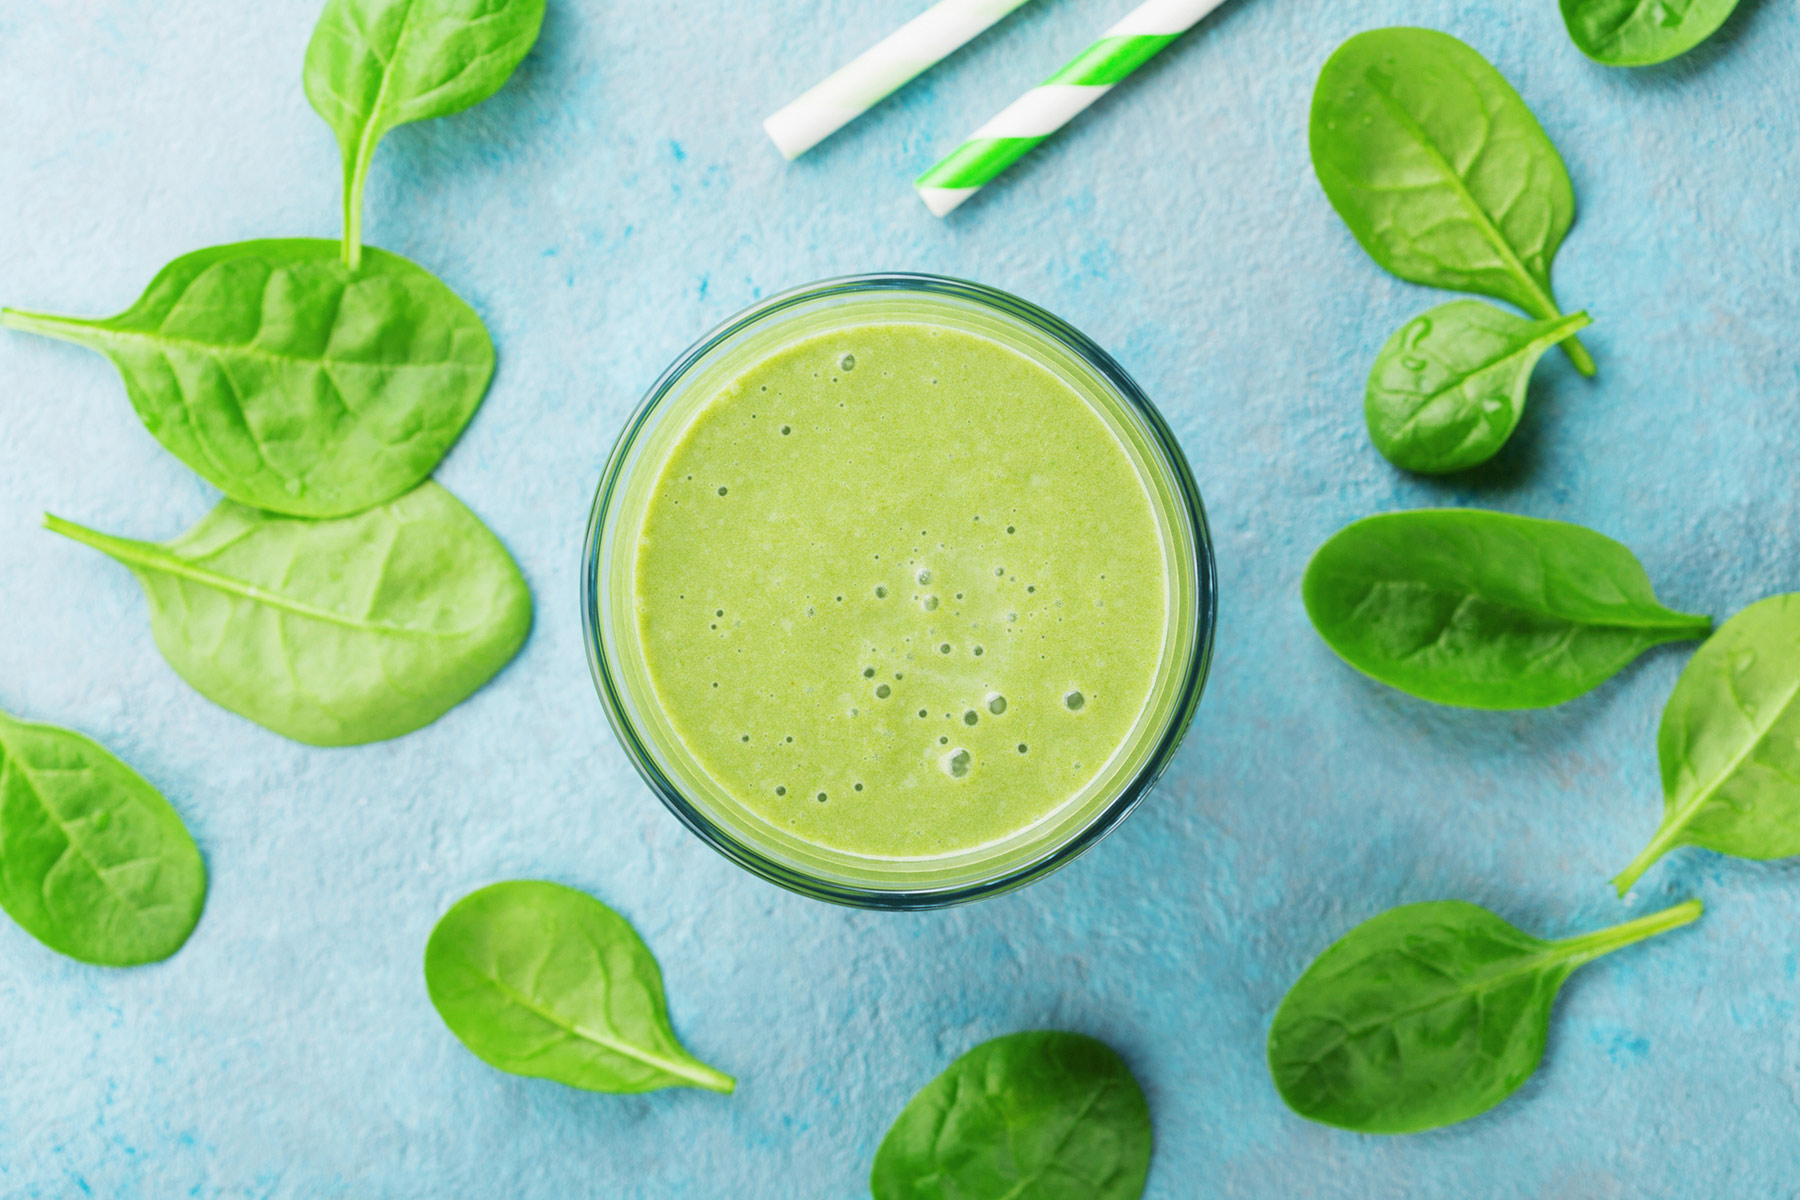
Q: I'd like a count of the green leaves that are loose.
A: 12